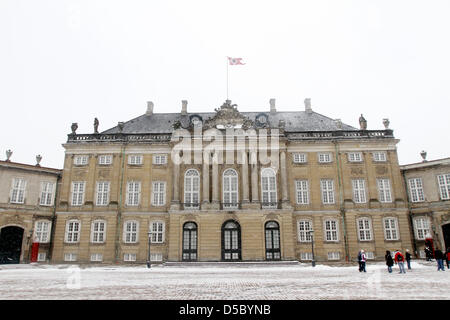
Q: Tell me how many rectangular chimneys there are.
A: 4